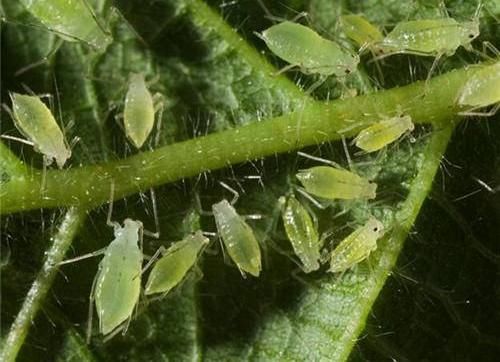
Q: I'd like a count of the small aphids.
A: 14